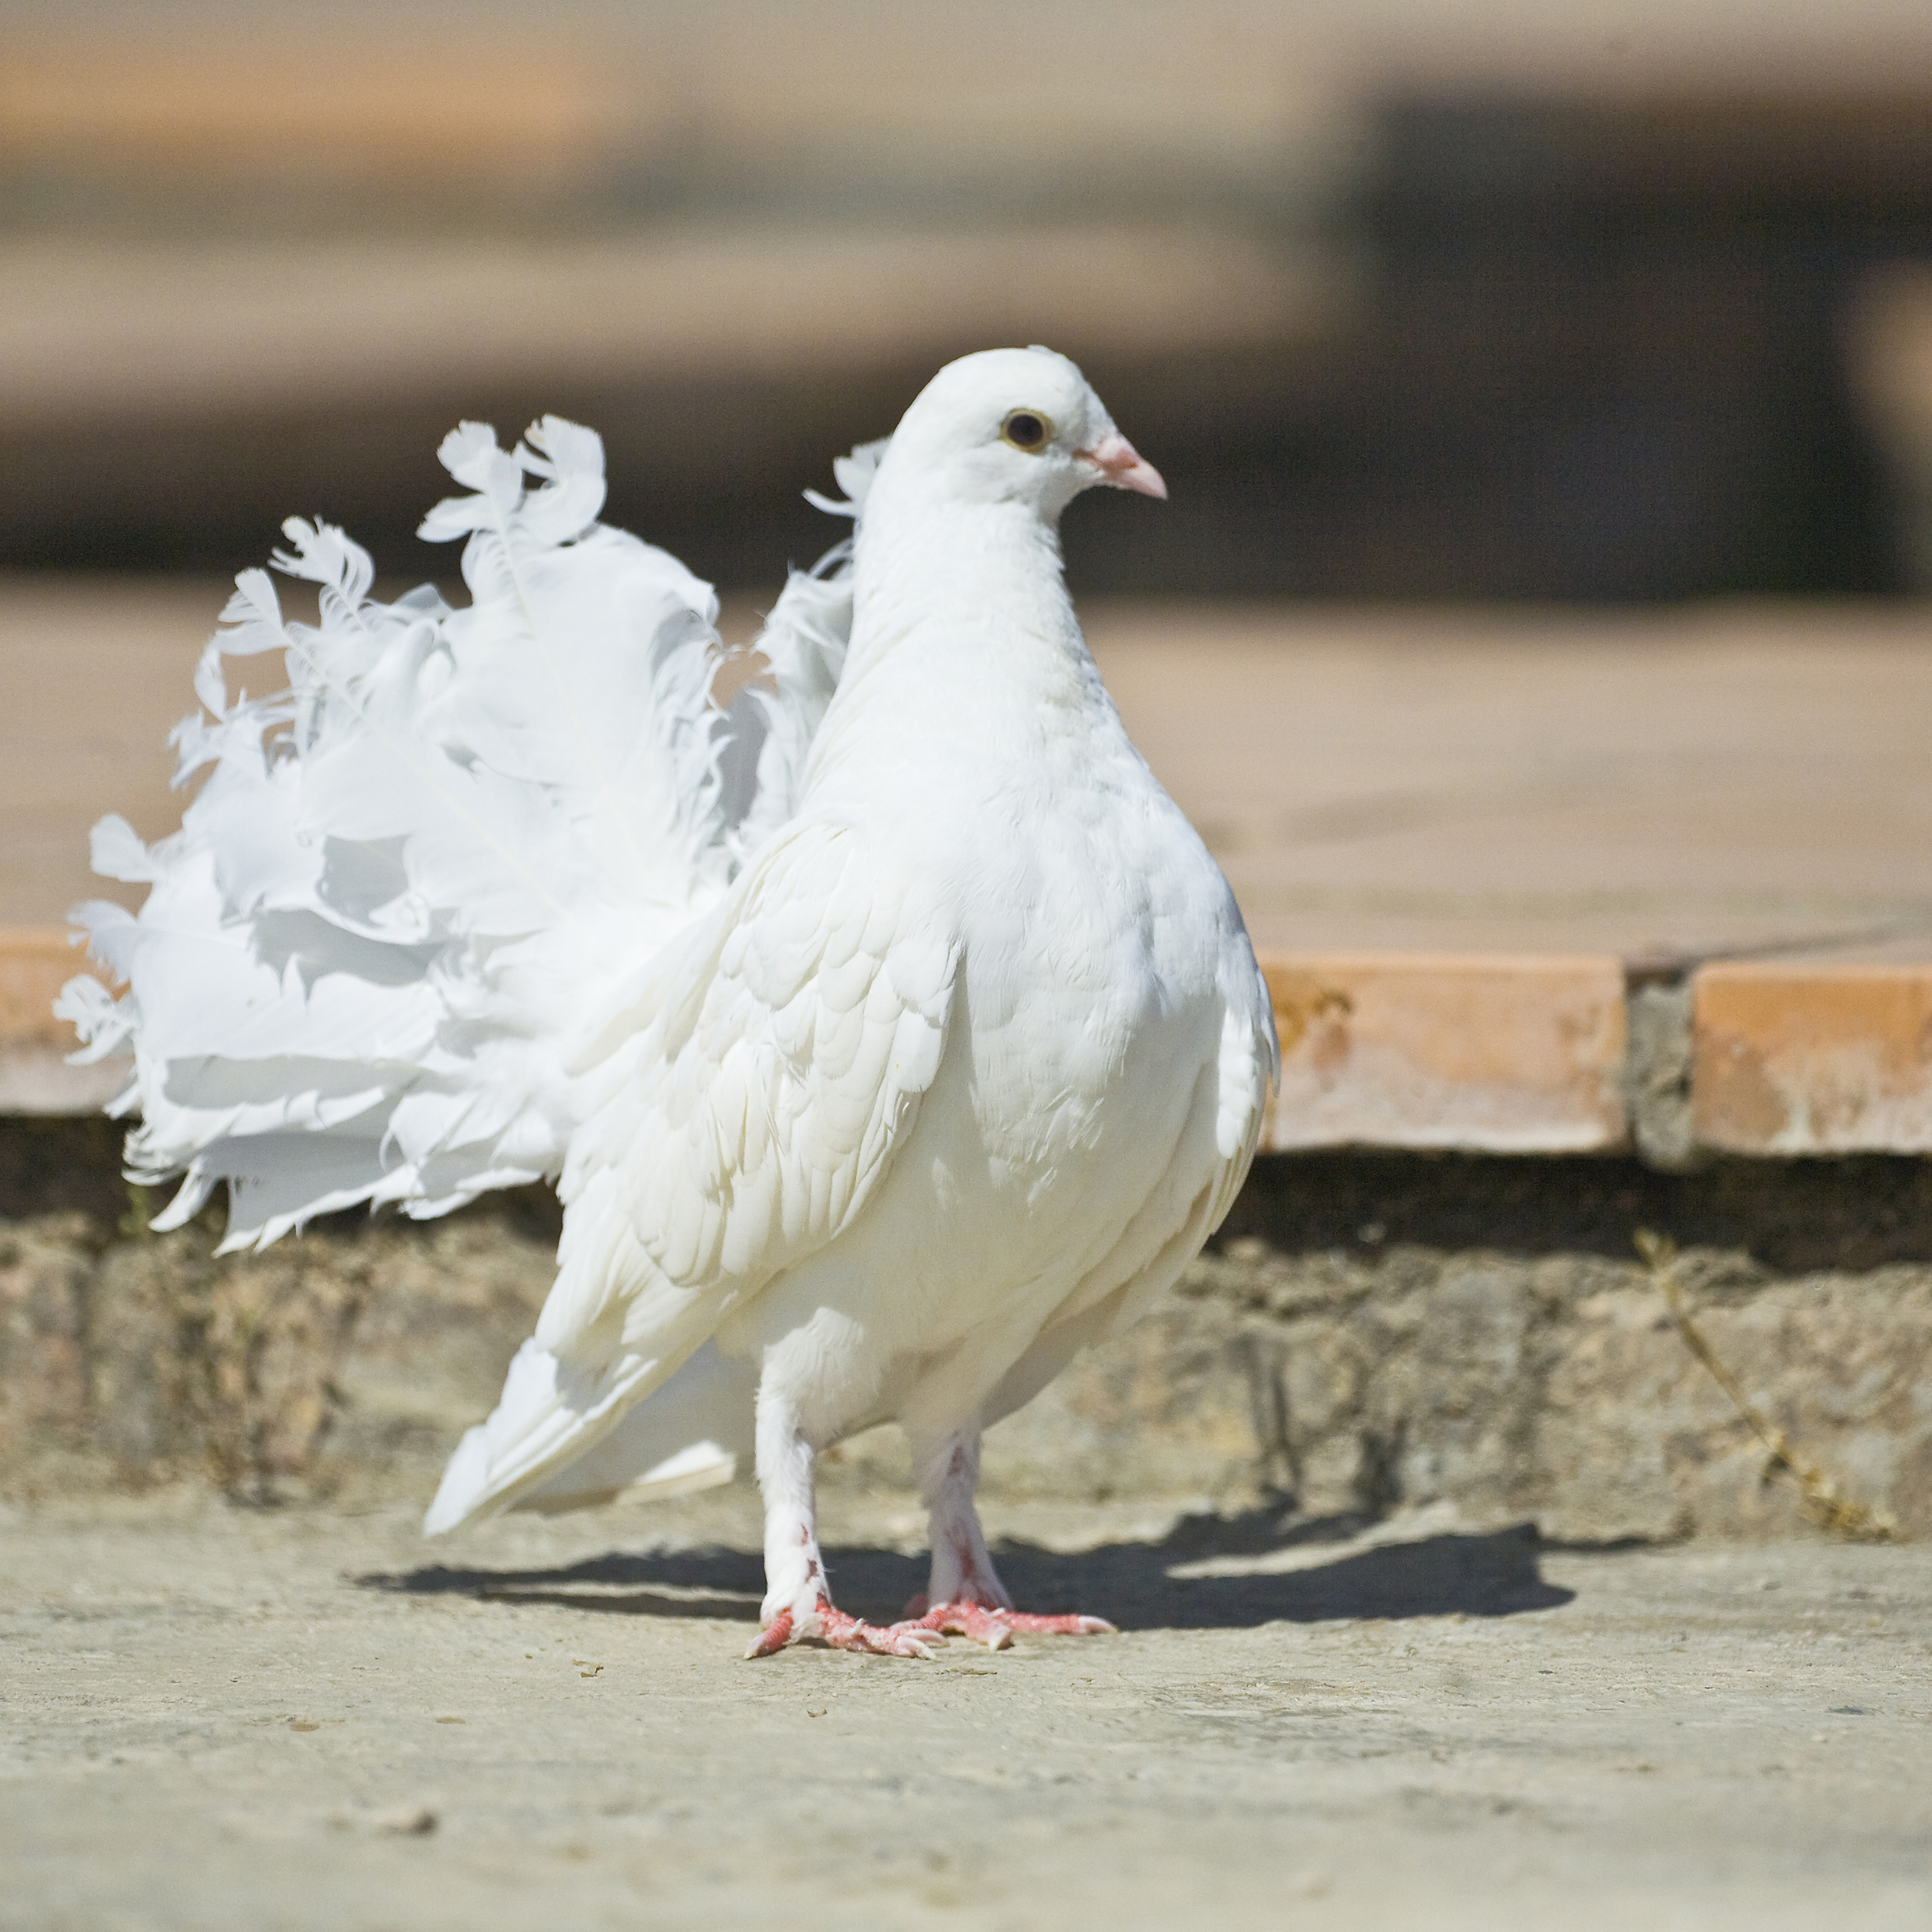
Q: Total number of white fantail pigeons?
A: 1